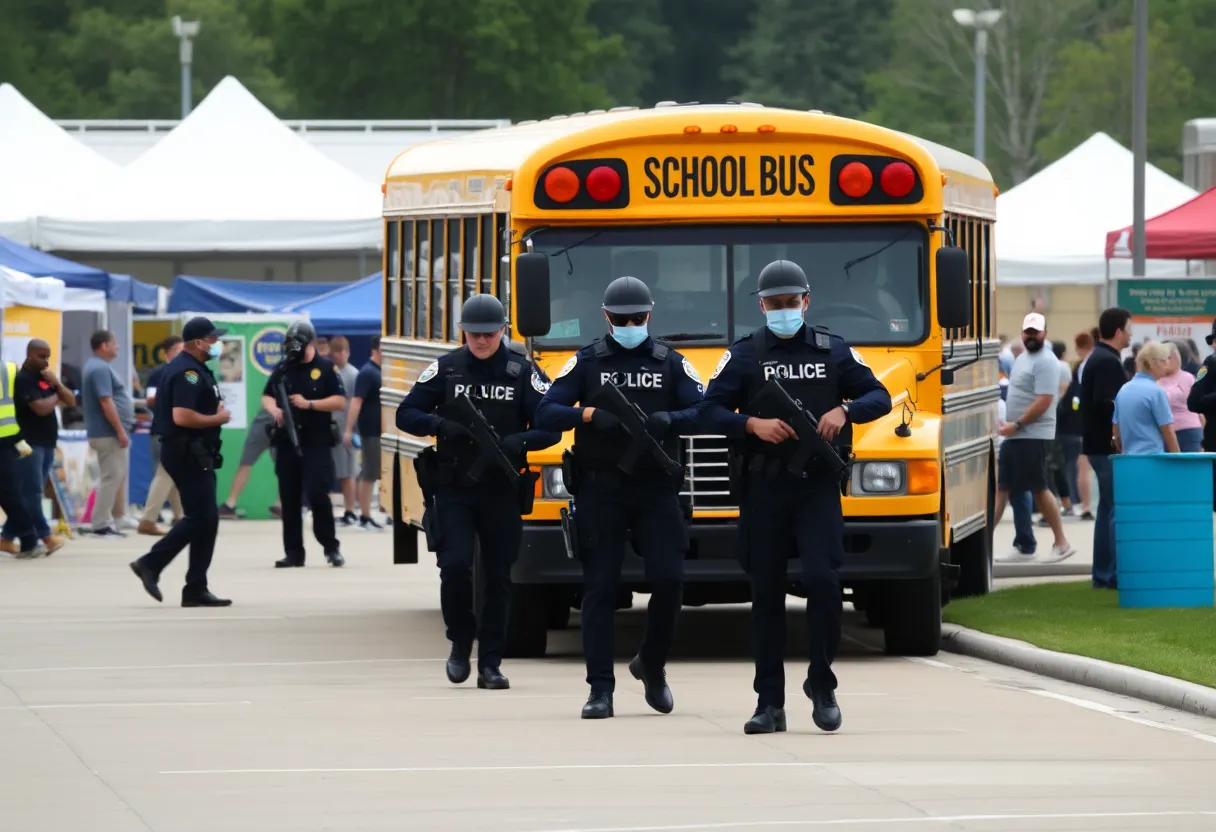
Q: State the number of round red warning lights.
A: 4